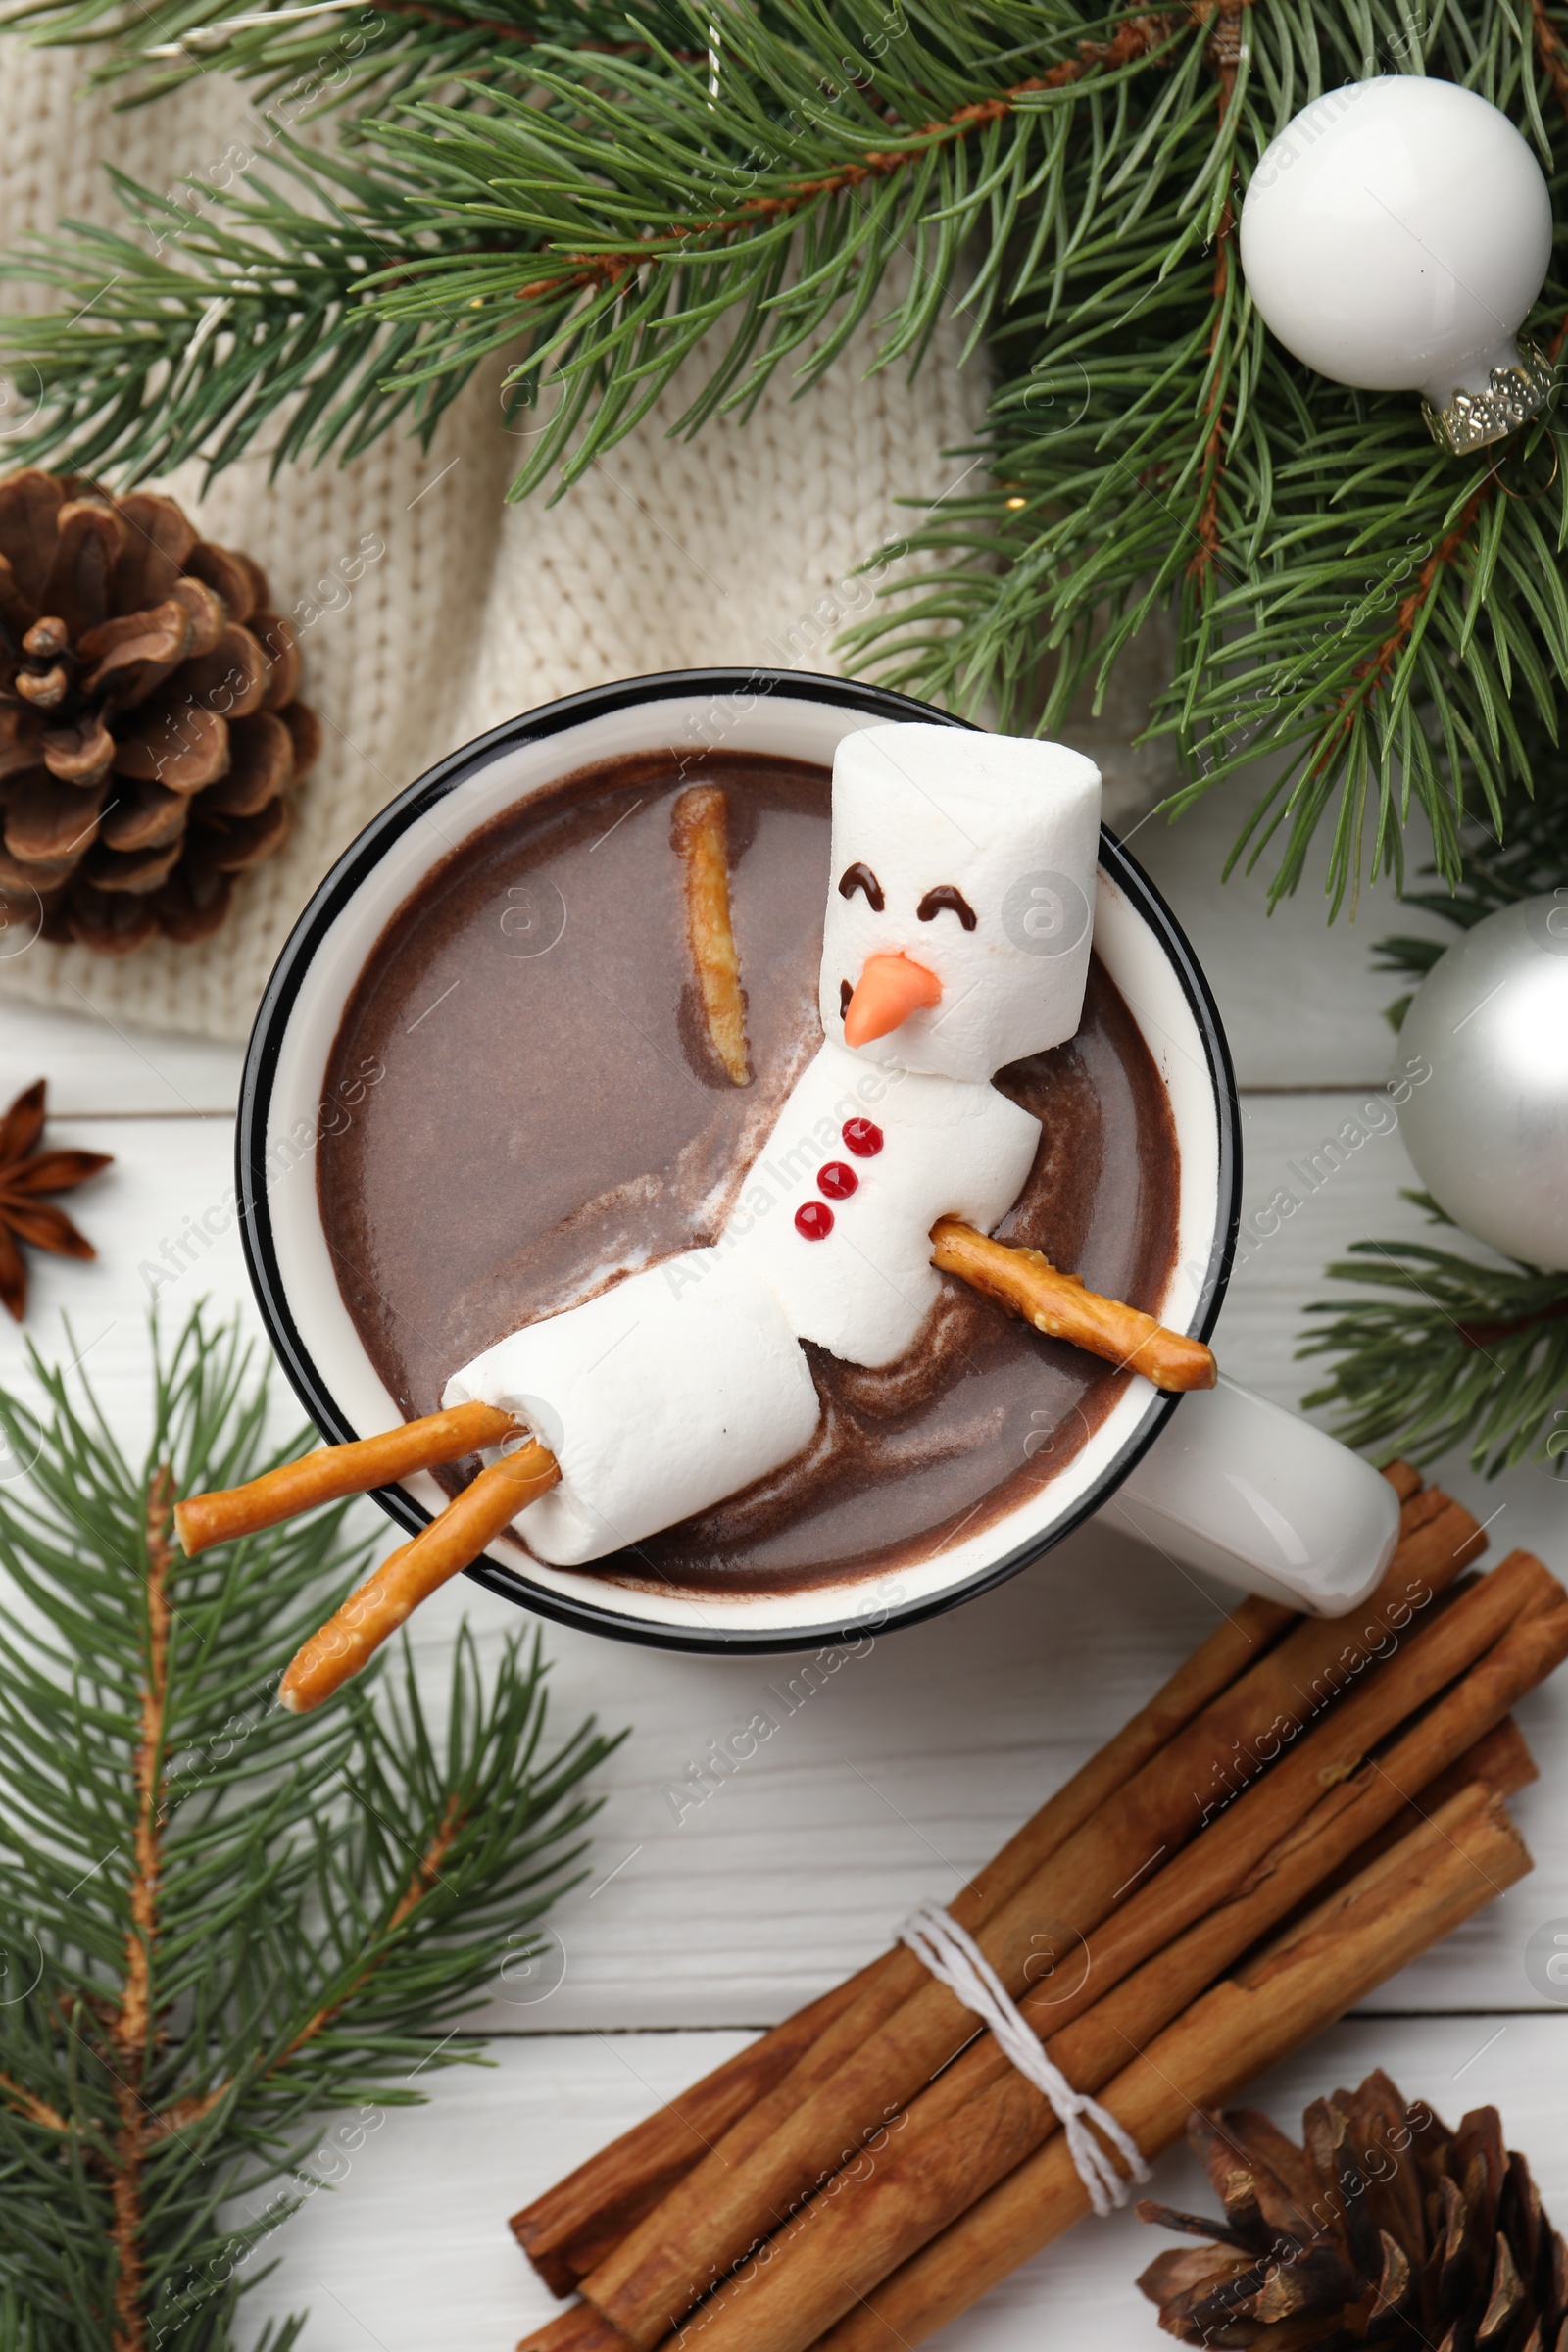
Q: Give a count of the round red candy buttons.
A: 3